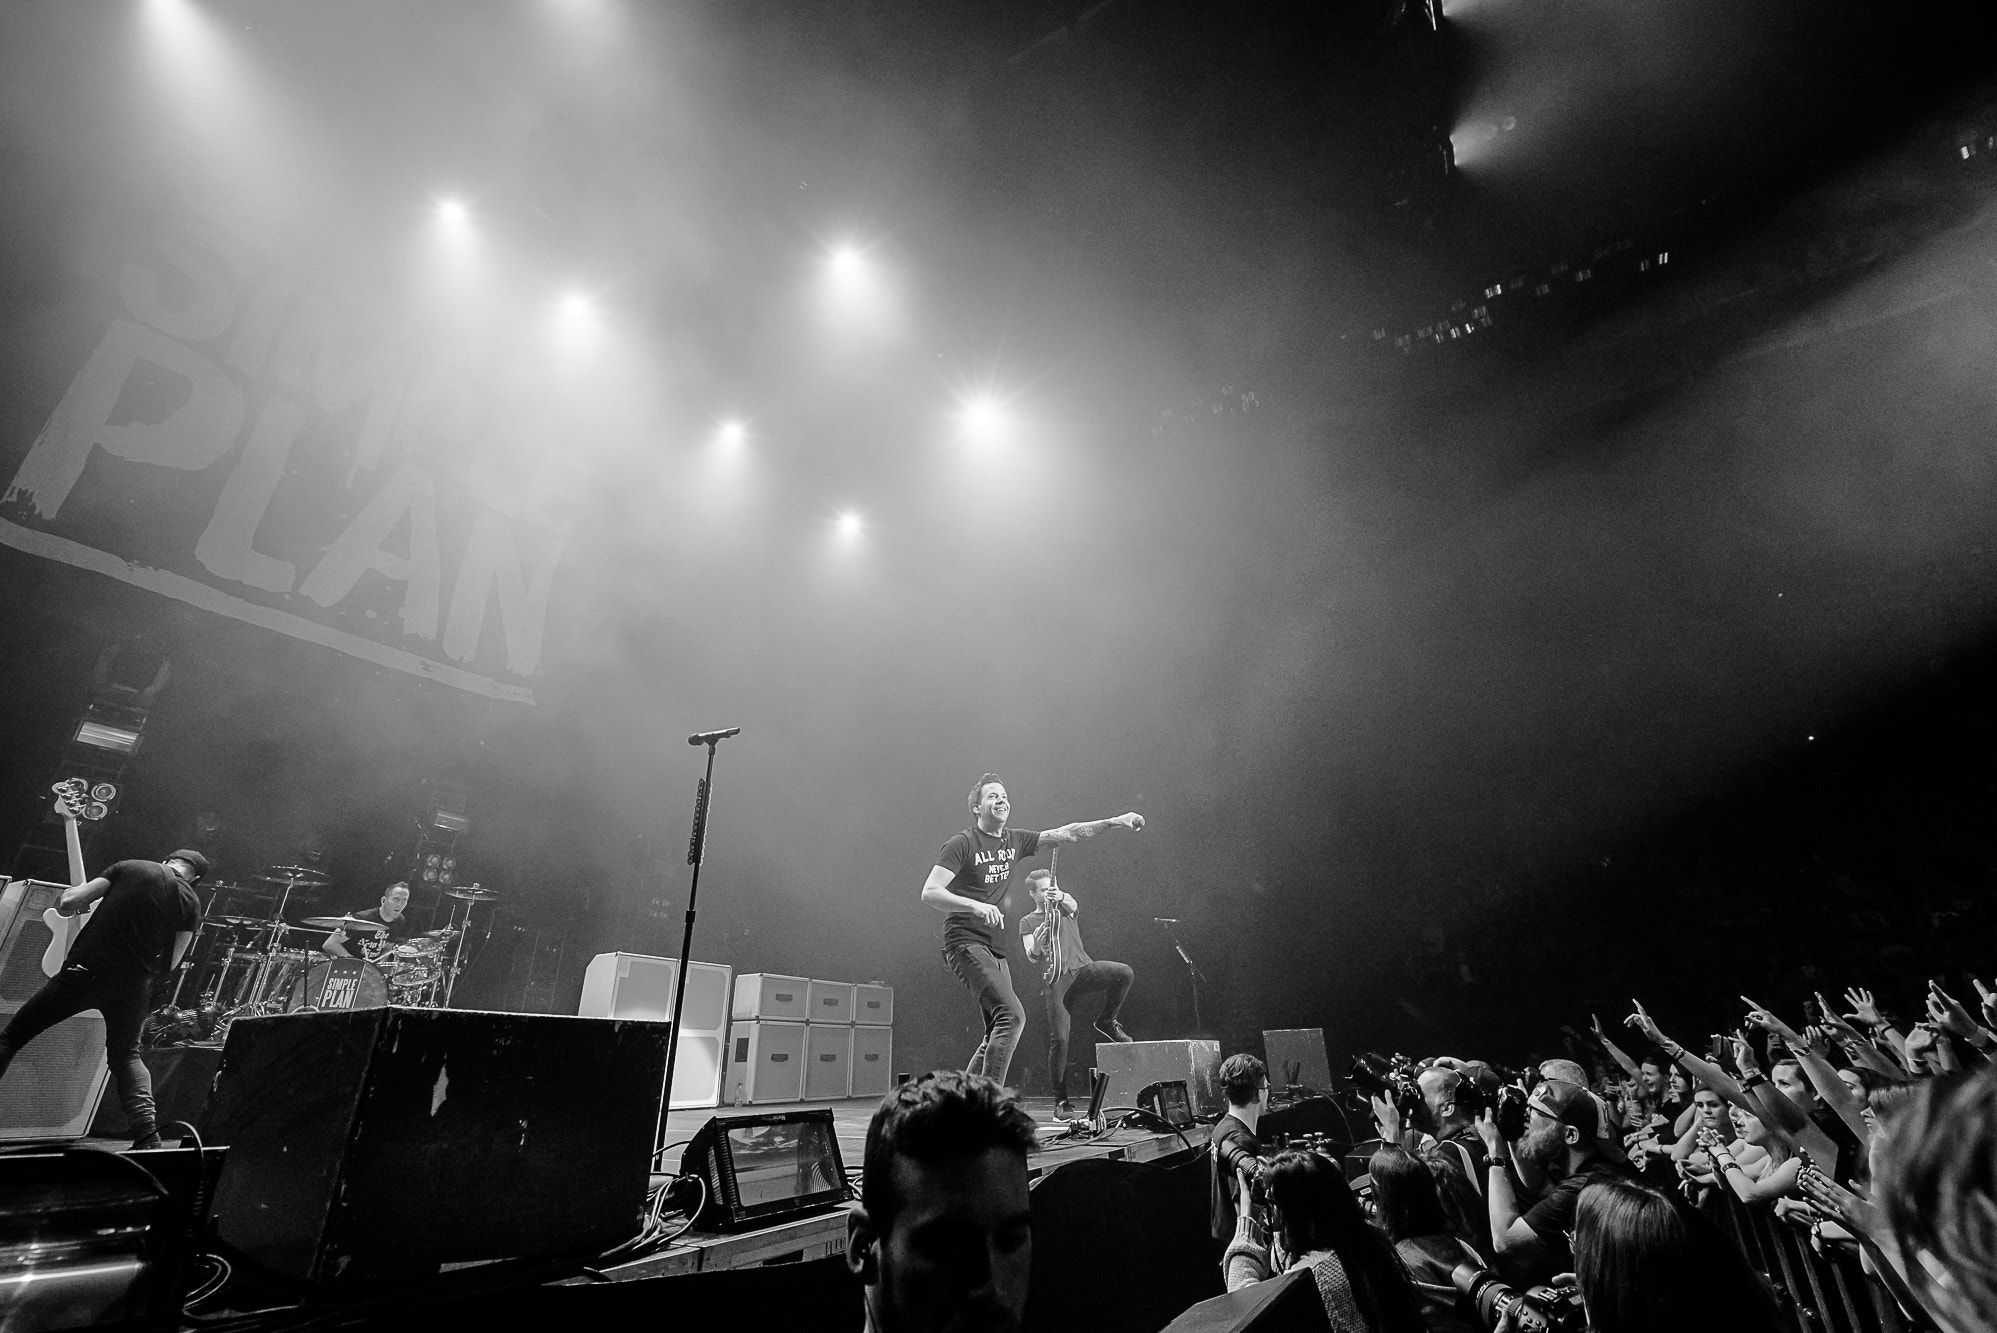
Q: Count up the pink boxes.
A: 0